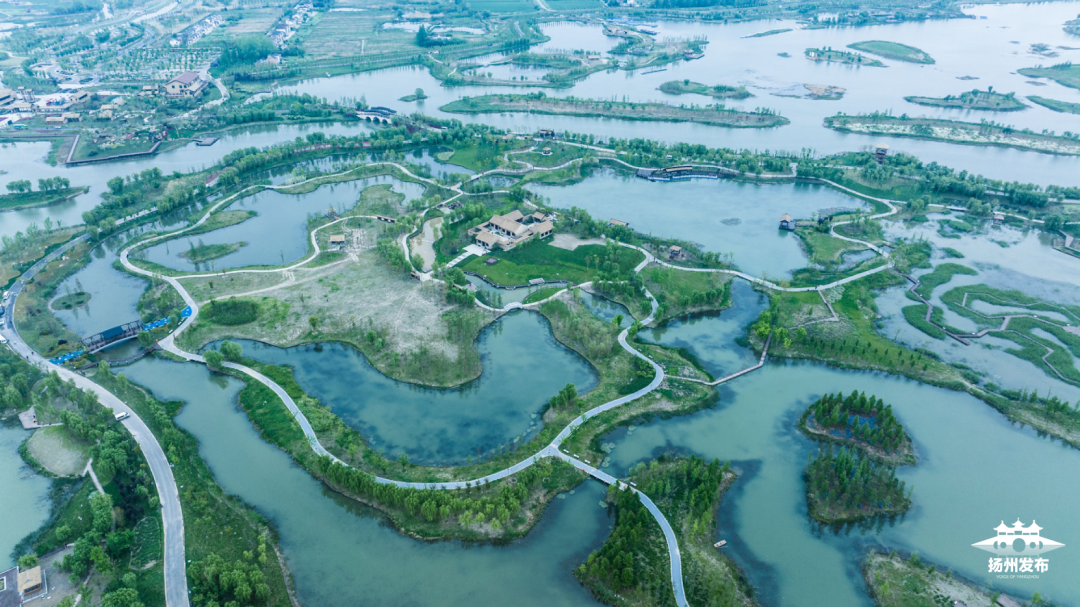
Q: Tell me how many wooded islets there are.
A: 2